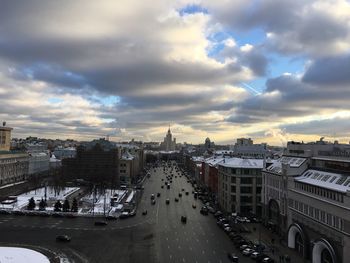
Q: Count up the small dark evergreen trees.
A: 5